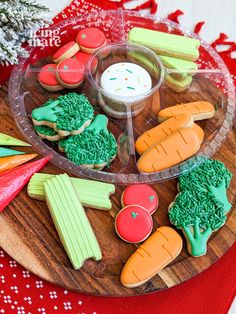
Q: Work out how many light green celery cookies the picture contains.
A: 5